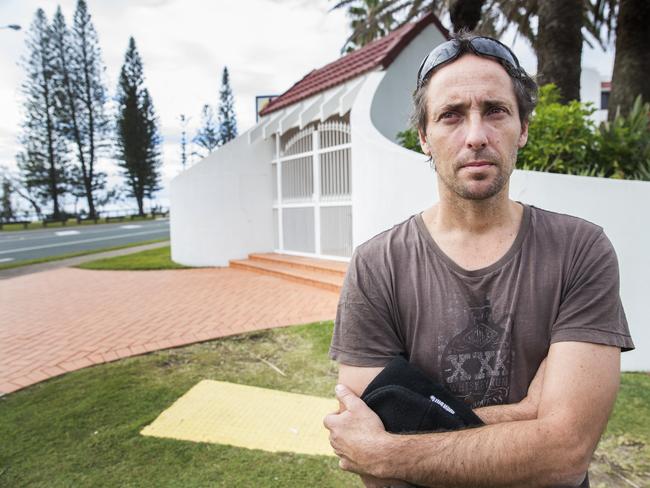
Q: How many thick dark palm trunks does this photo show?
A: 3